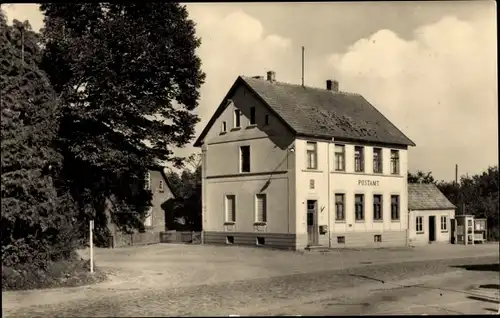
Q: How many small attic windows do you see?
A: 4